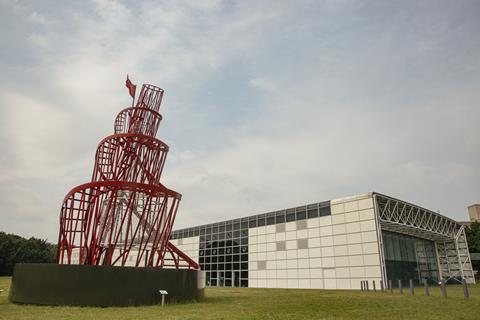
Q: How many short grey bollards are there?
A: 11